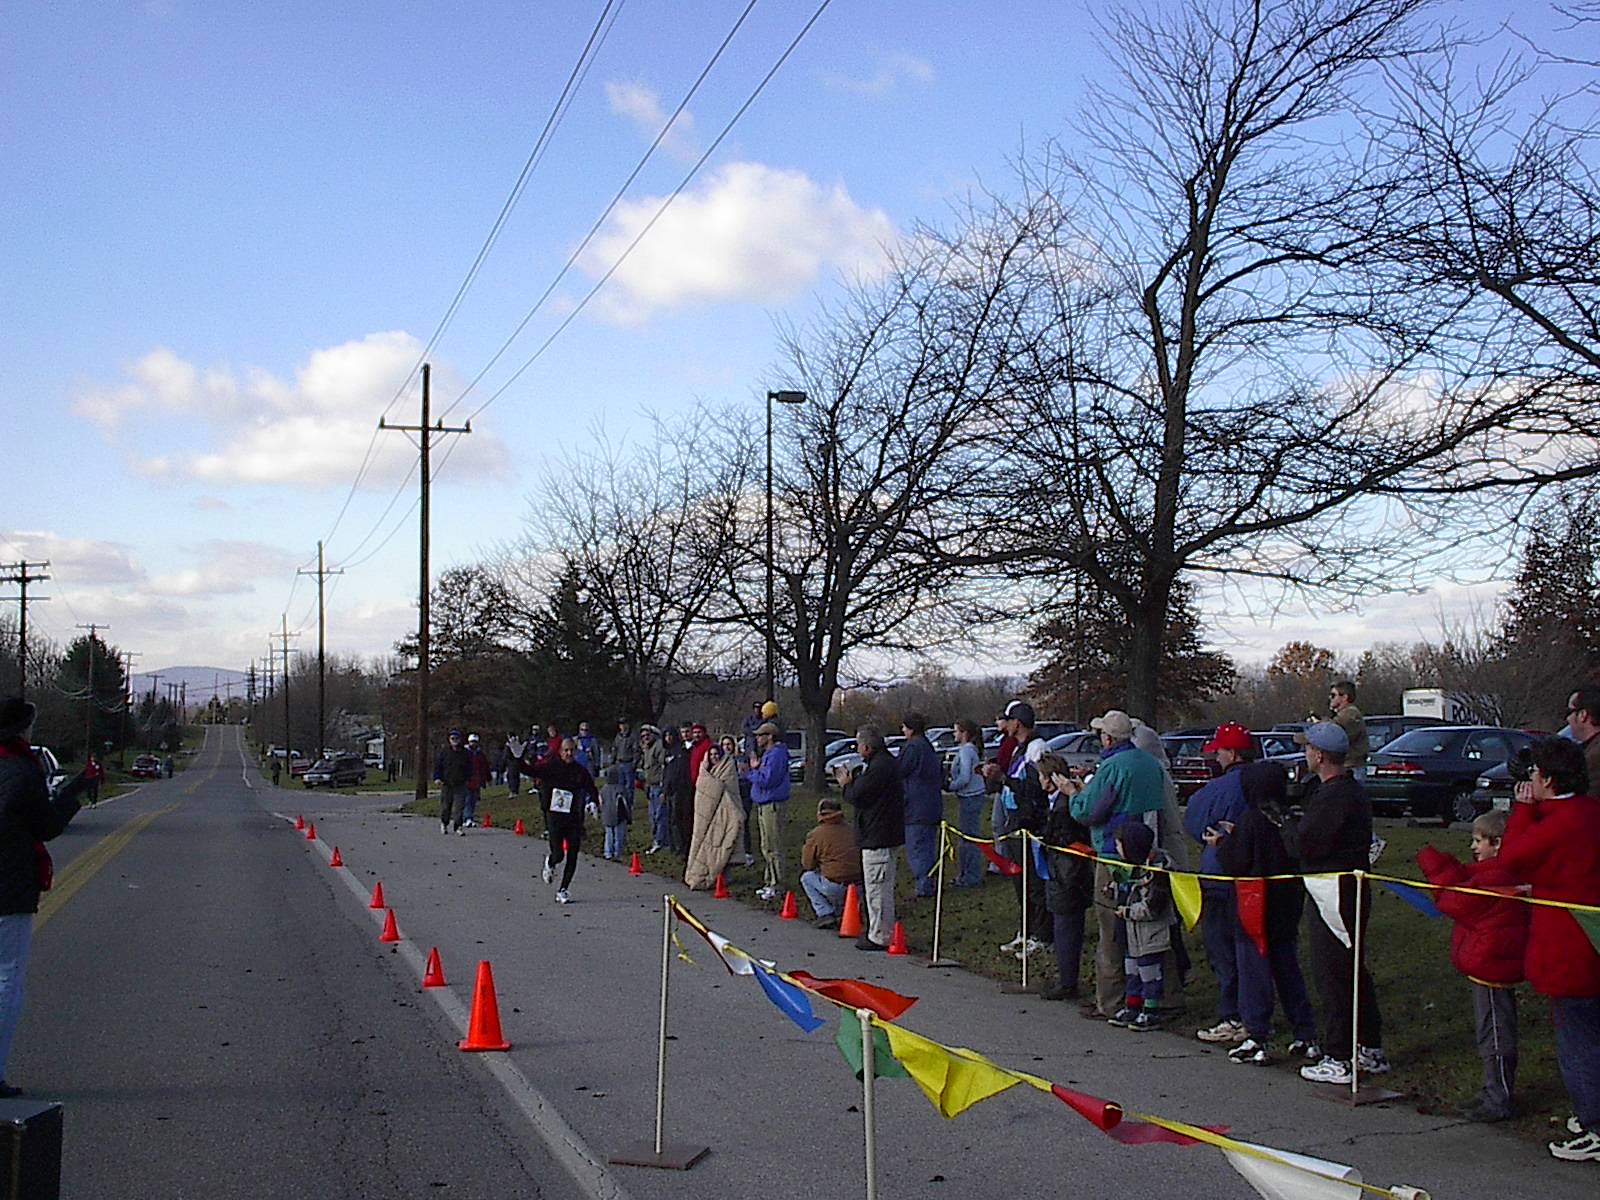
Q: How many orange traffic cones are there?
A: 15